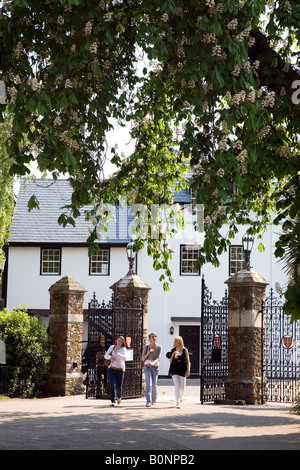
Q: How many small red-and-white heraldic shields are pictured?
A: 4